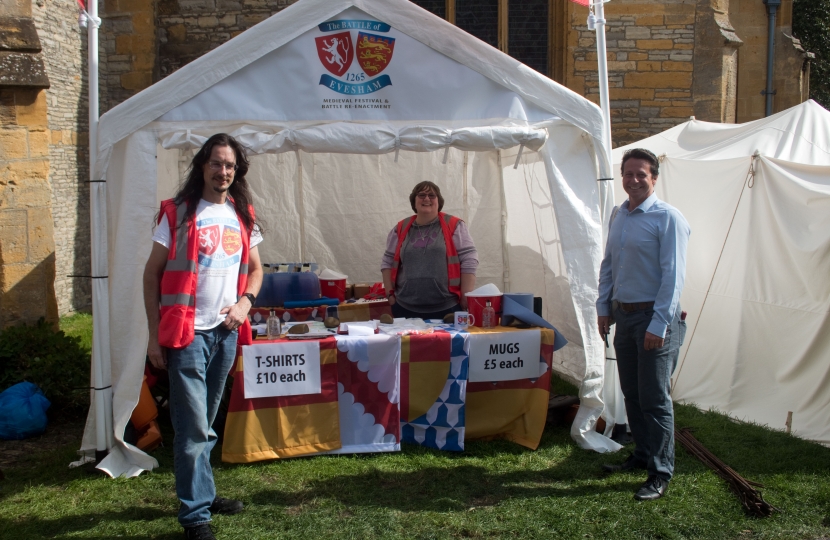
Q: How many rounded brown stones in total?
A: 4